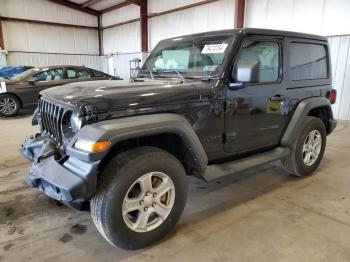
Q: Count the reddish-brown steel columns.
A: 4